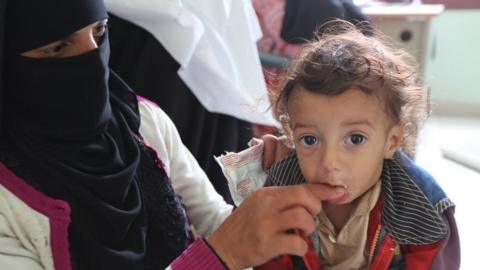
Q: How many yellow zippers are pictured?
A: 1